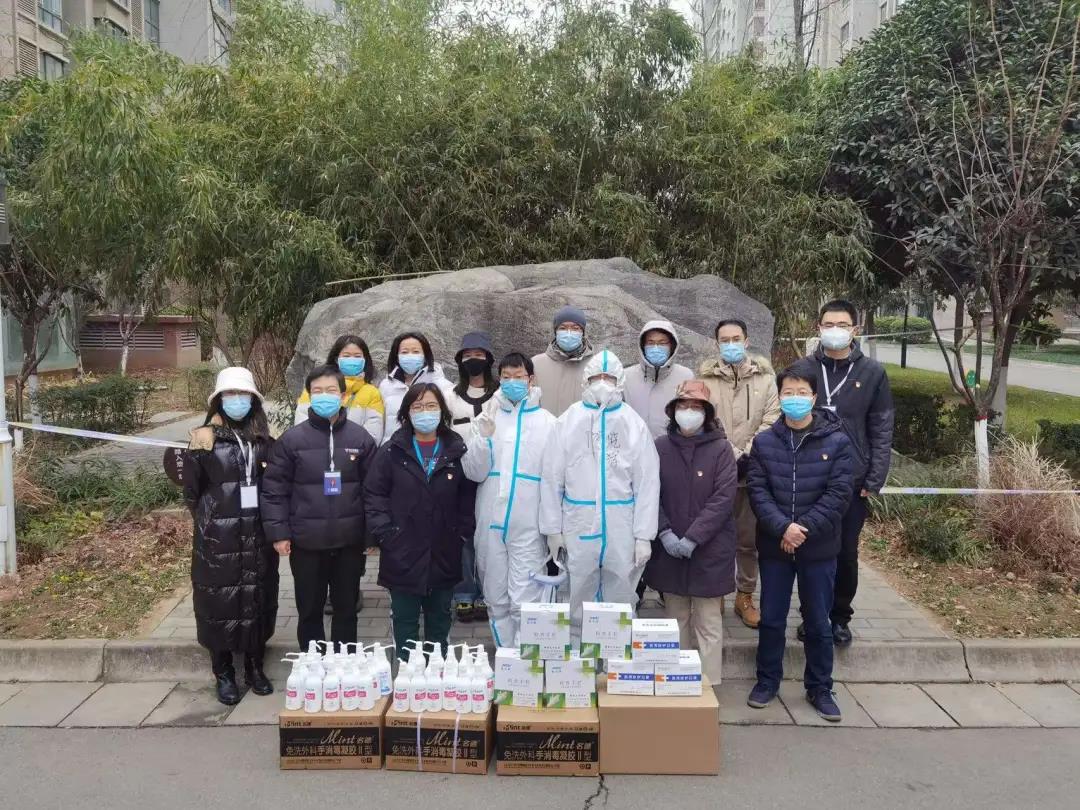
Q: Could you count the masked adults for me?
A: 14